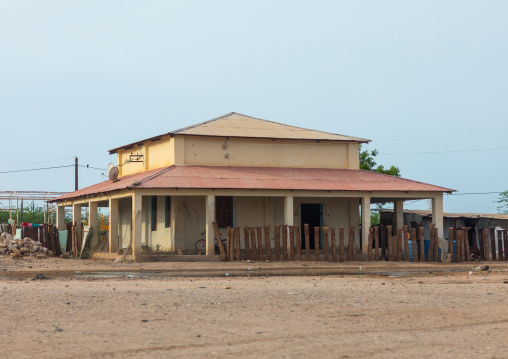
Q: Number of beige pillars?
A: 10